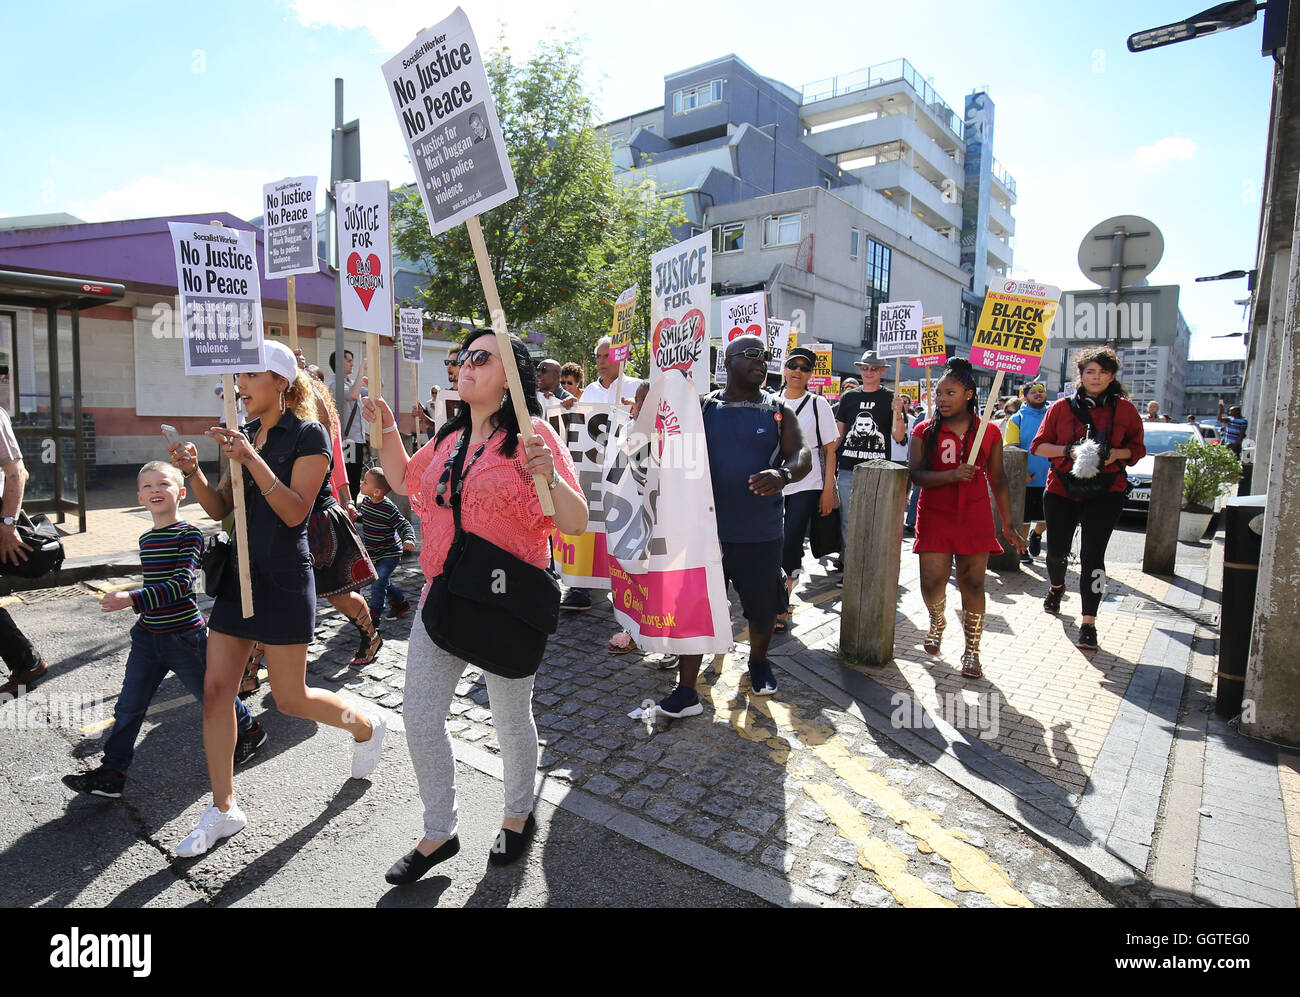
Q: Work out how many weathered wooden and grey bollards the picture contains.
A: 3